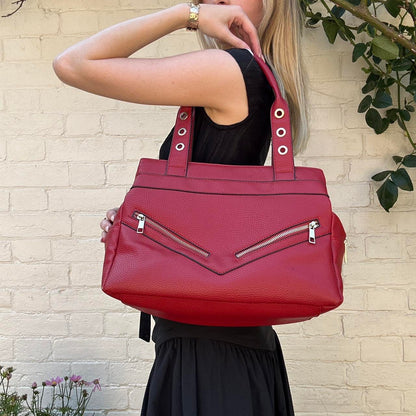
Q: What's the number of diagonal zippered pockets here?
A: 2